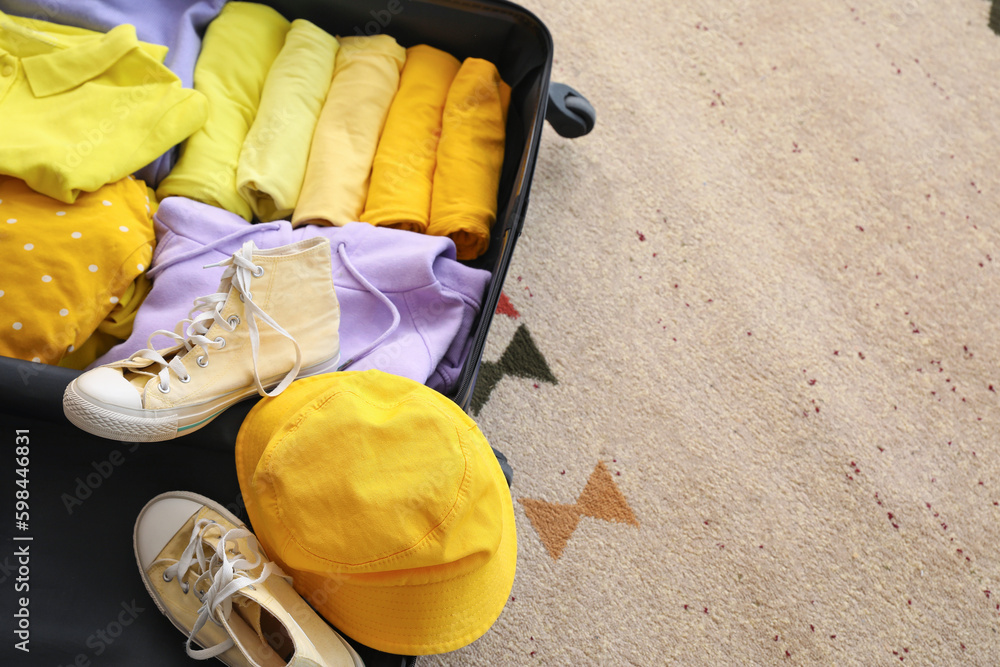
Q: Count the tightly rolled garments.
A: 5